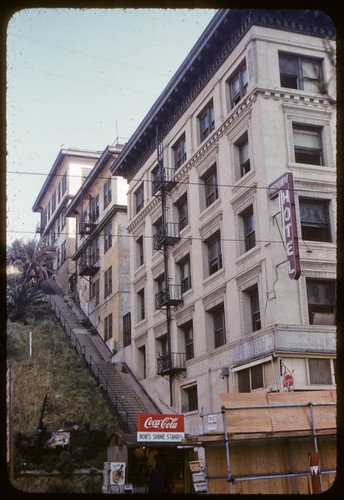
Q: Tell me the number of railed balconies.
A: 6